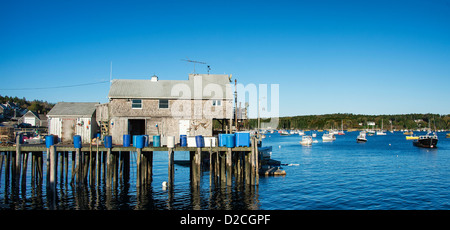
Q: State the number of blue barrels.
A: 11